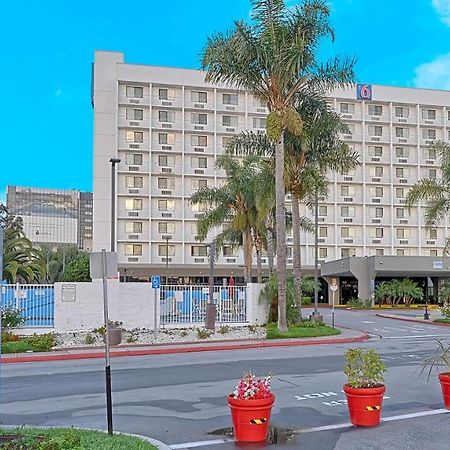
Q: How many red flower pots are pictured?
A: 3